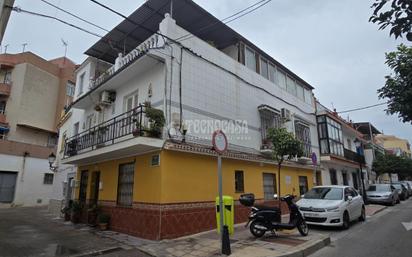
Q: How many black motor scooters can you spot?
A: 1